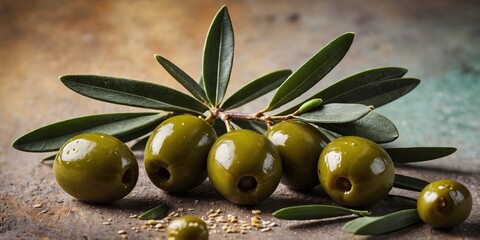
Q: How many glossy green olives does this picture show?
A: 7